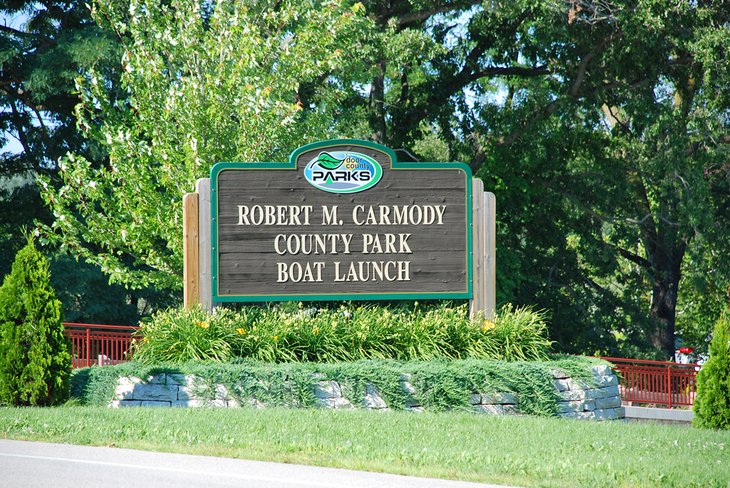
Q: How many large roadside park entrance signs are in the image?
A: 1